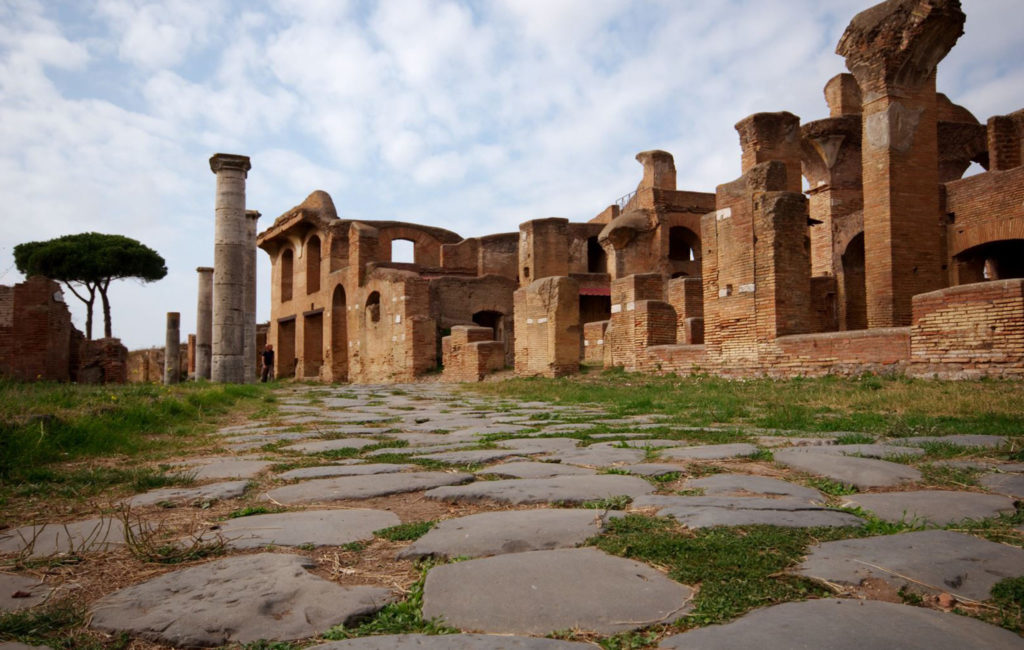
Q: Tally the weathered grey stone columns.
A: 4